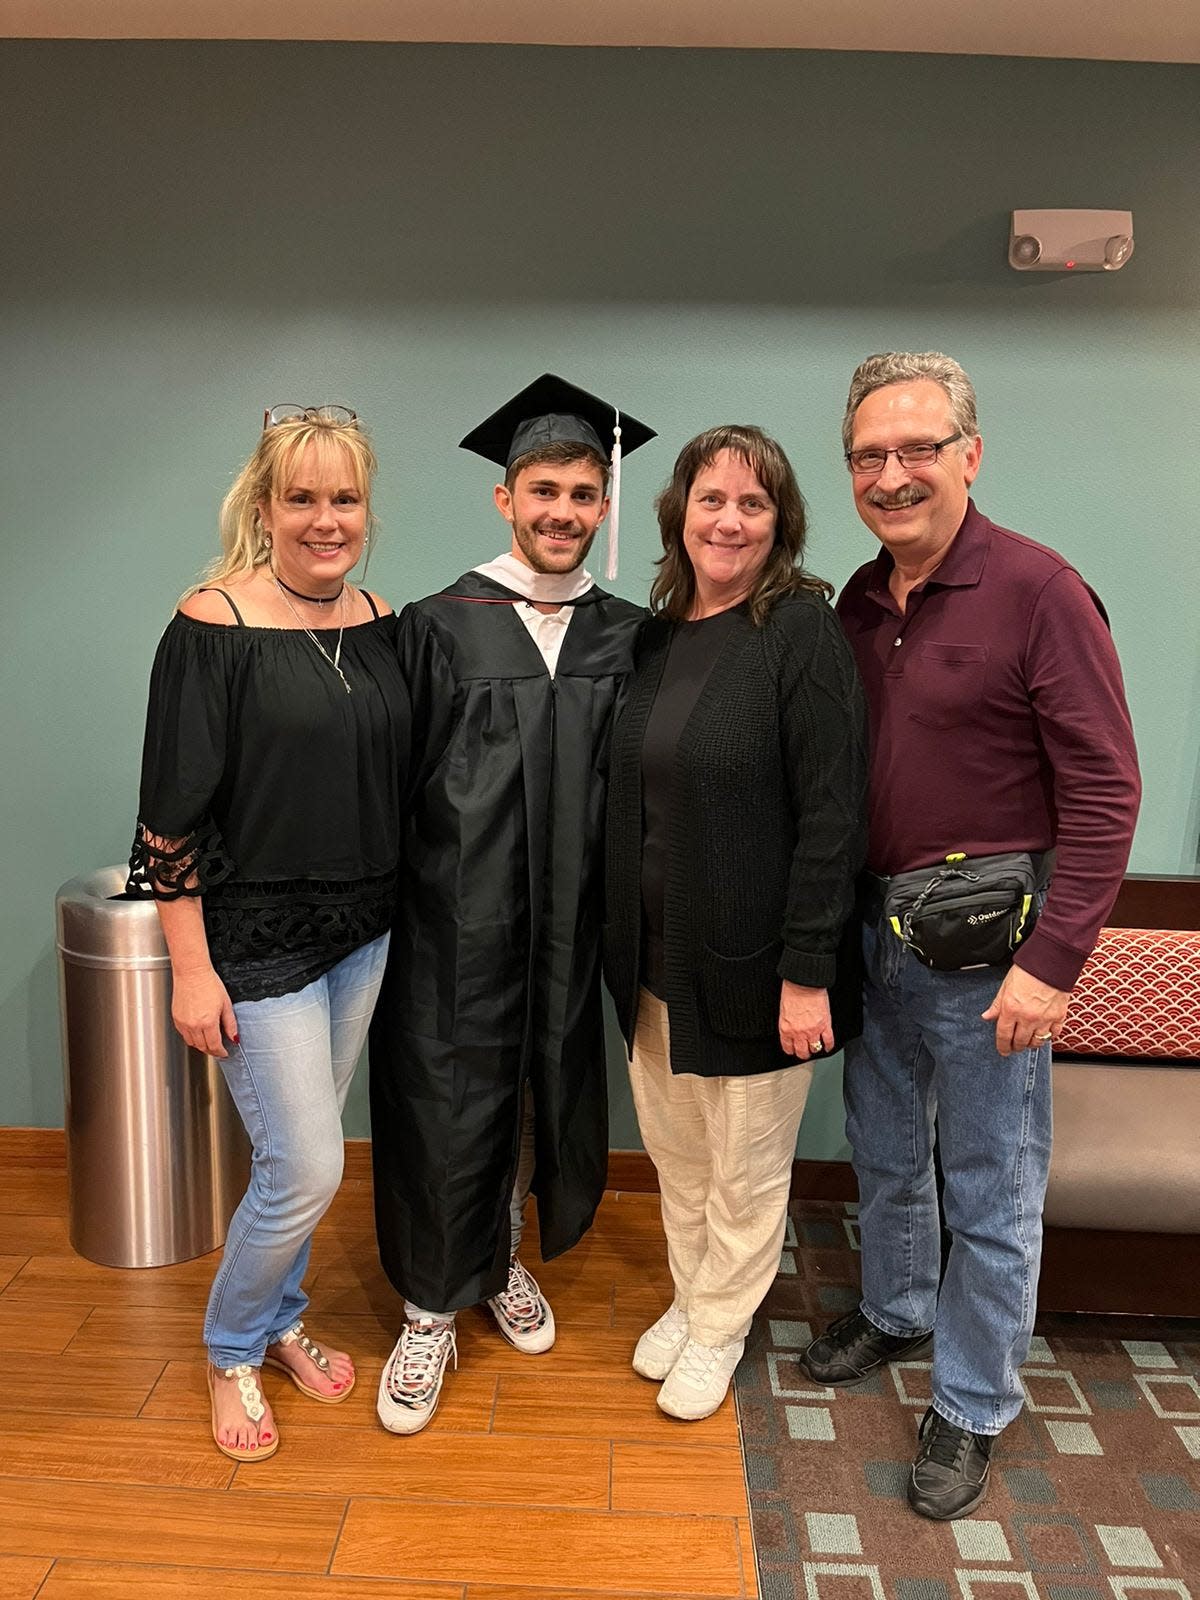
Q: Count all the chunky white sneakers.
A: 4